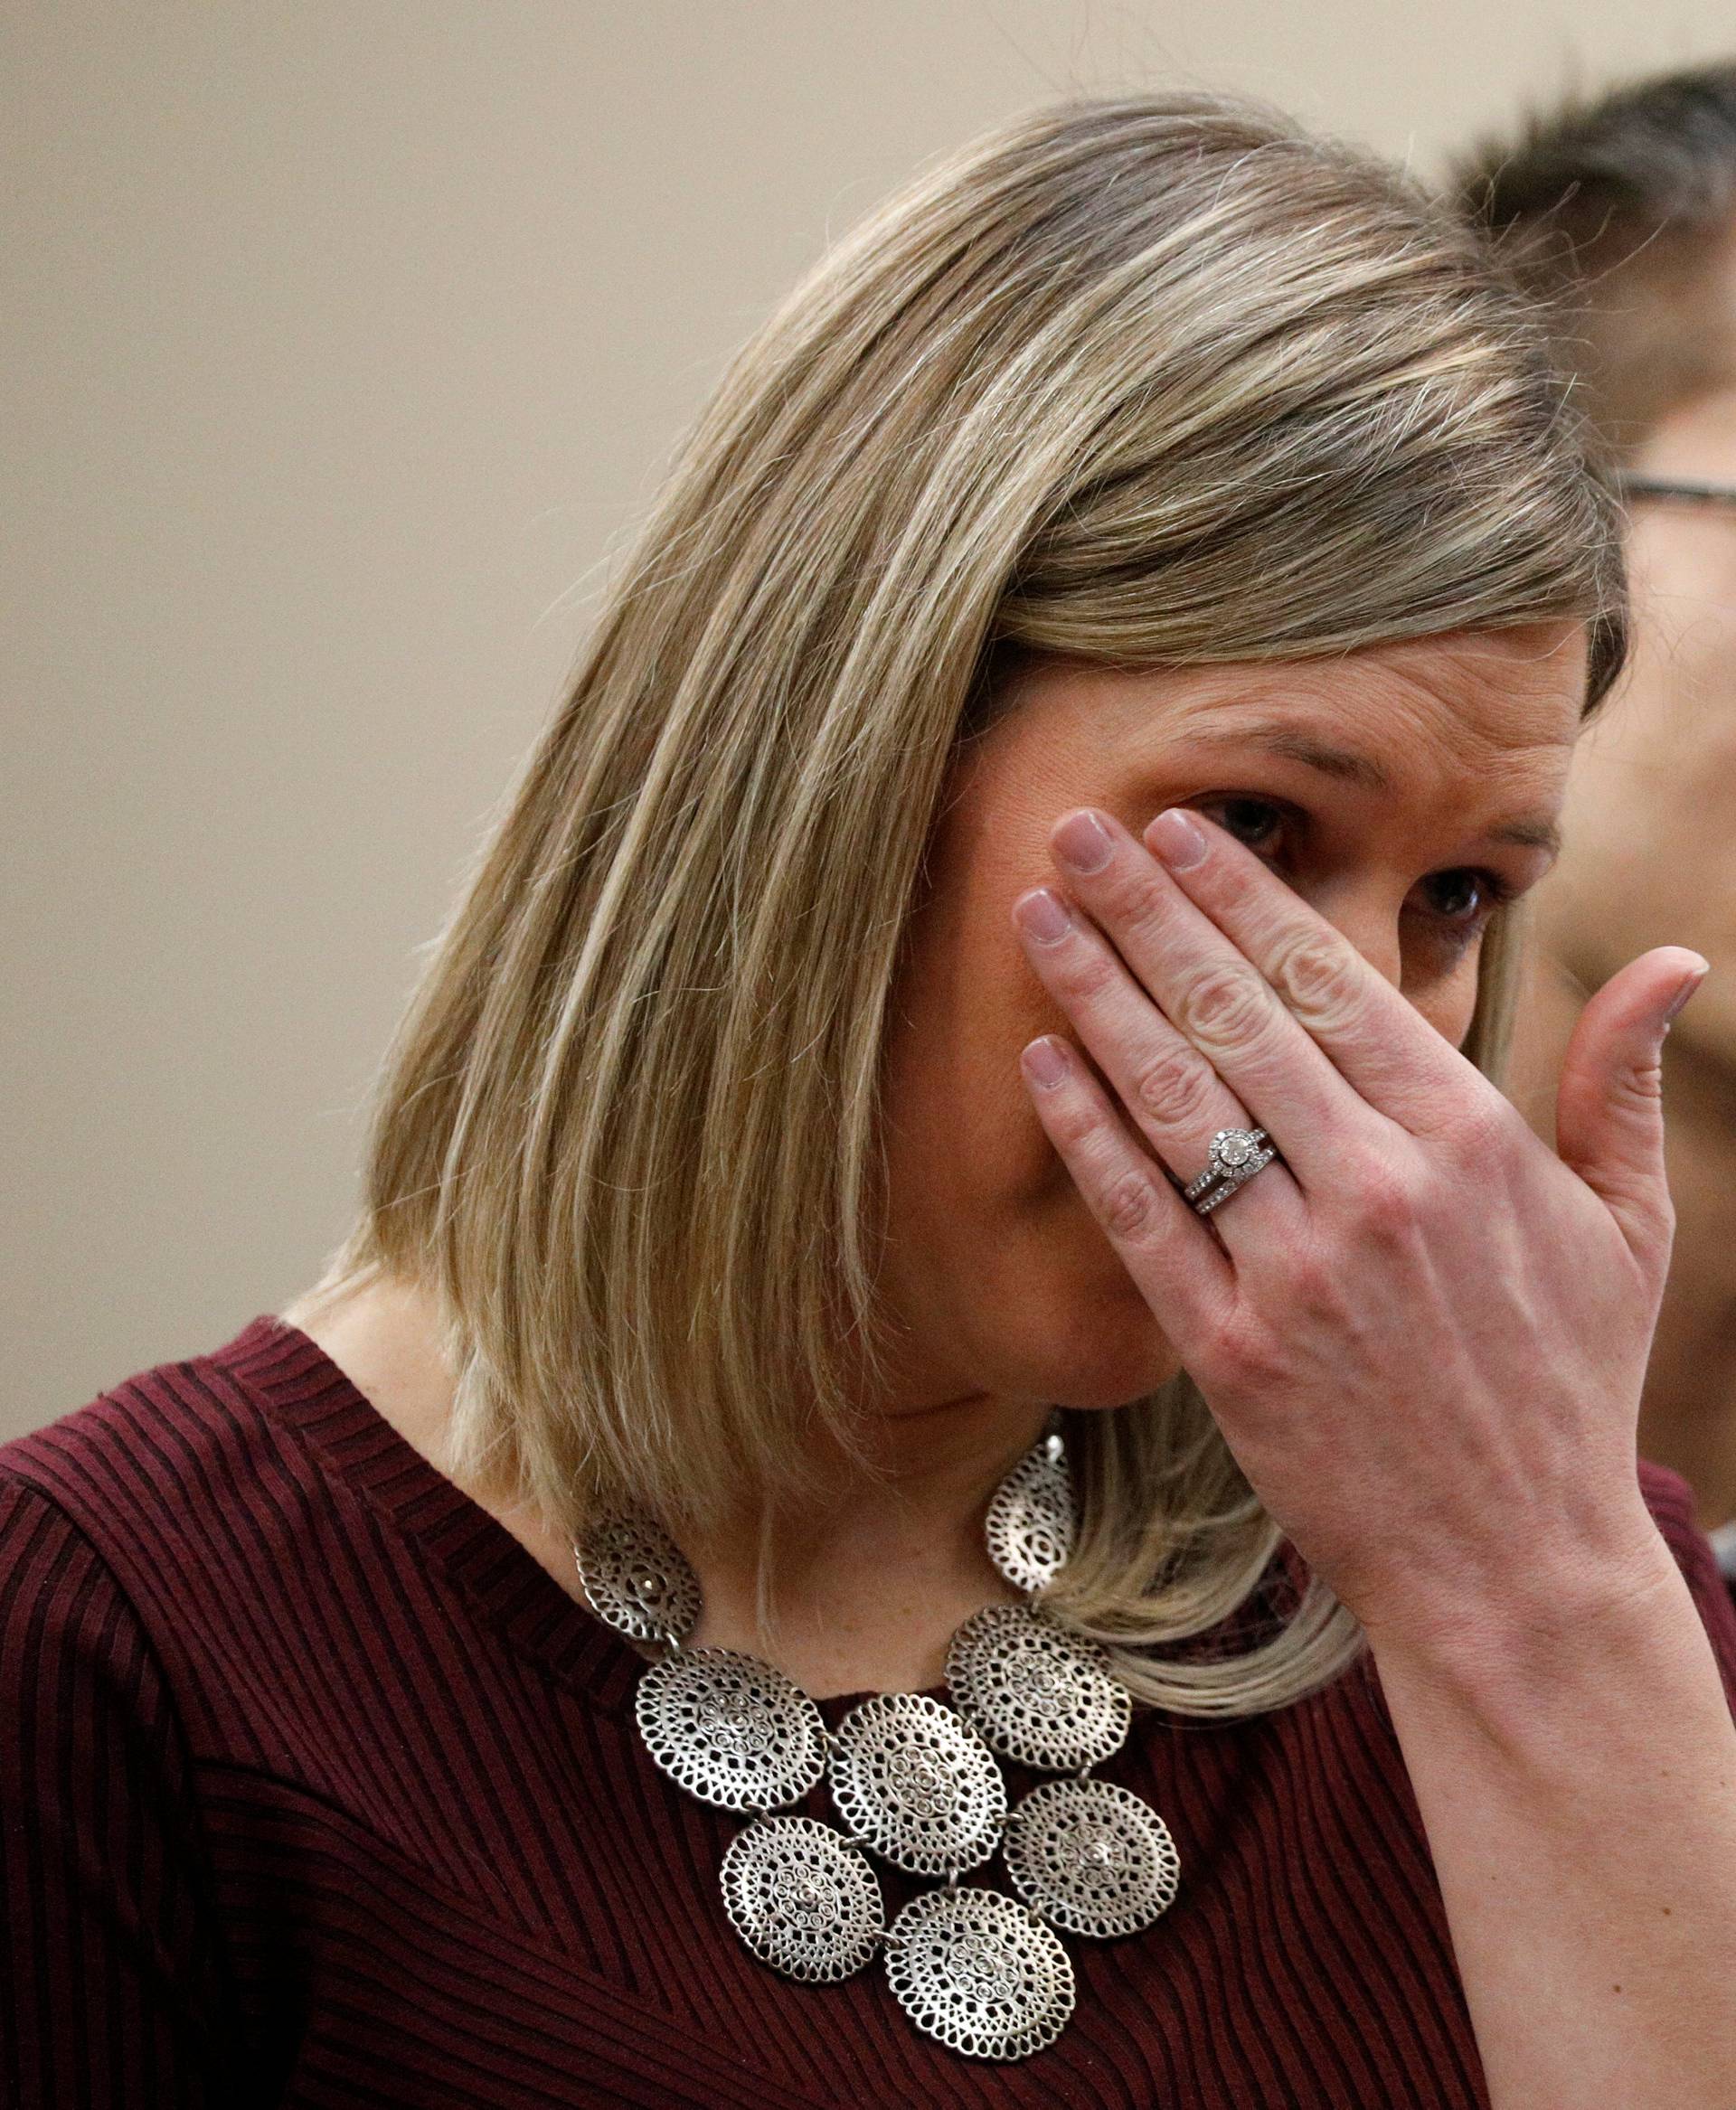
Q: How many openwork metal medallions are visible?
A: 8